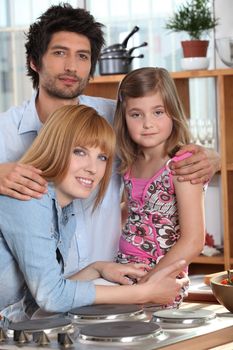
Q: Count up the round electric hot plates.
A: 4